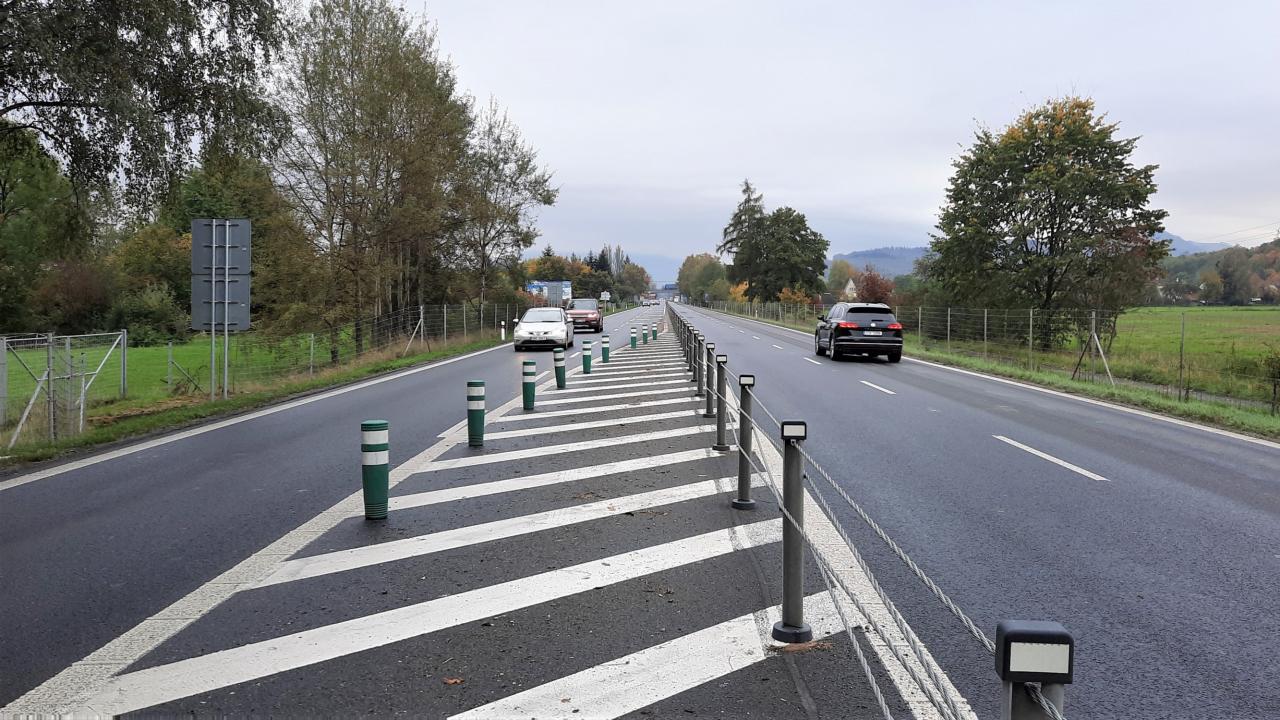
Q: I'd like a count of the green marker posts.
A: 9